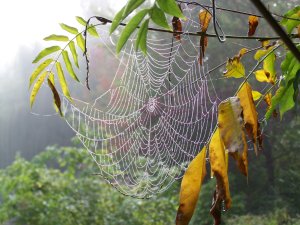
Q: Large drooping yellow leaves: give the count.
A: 4